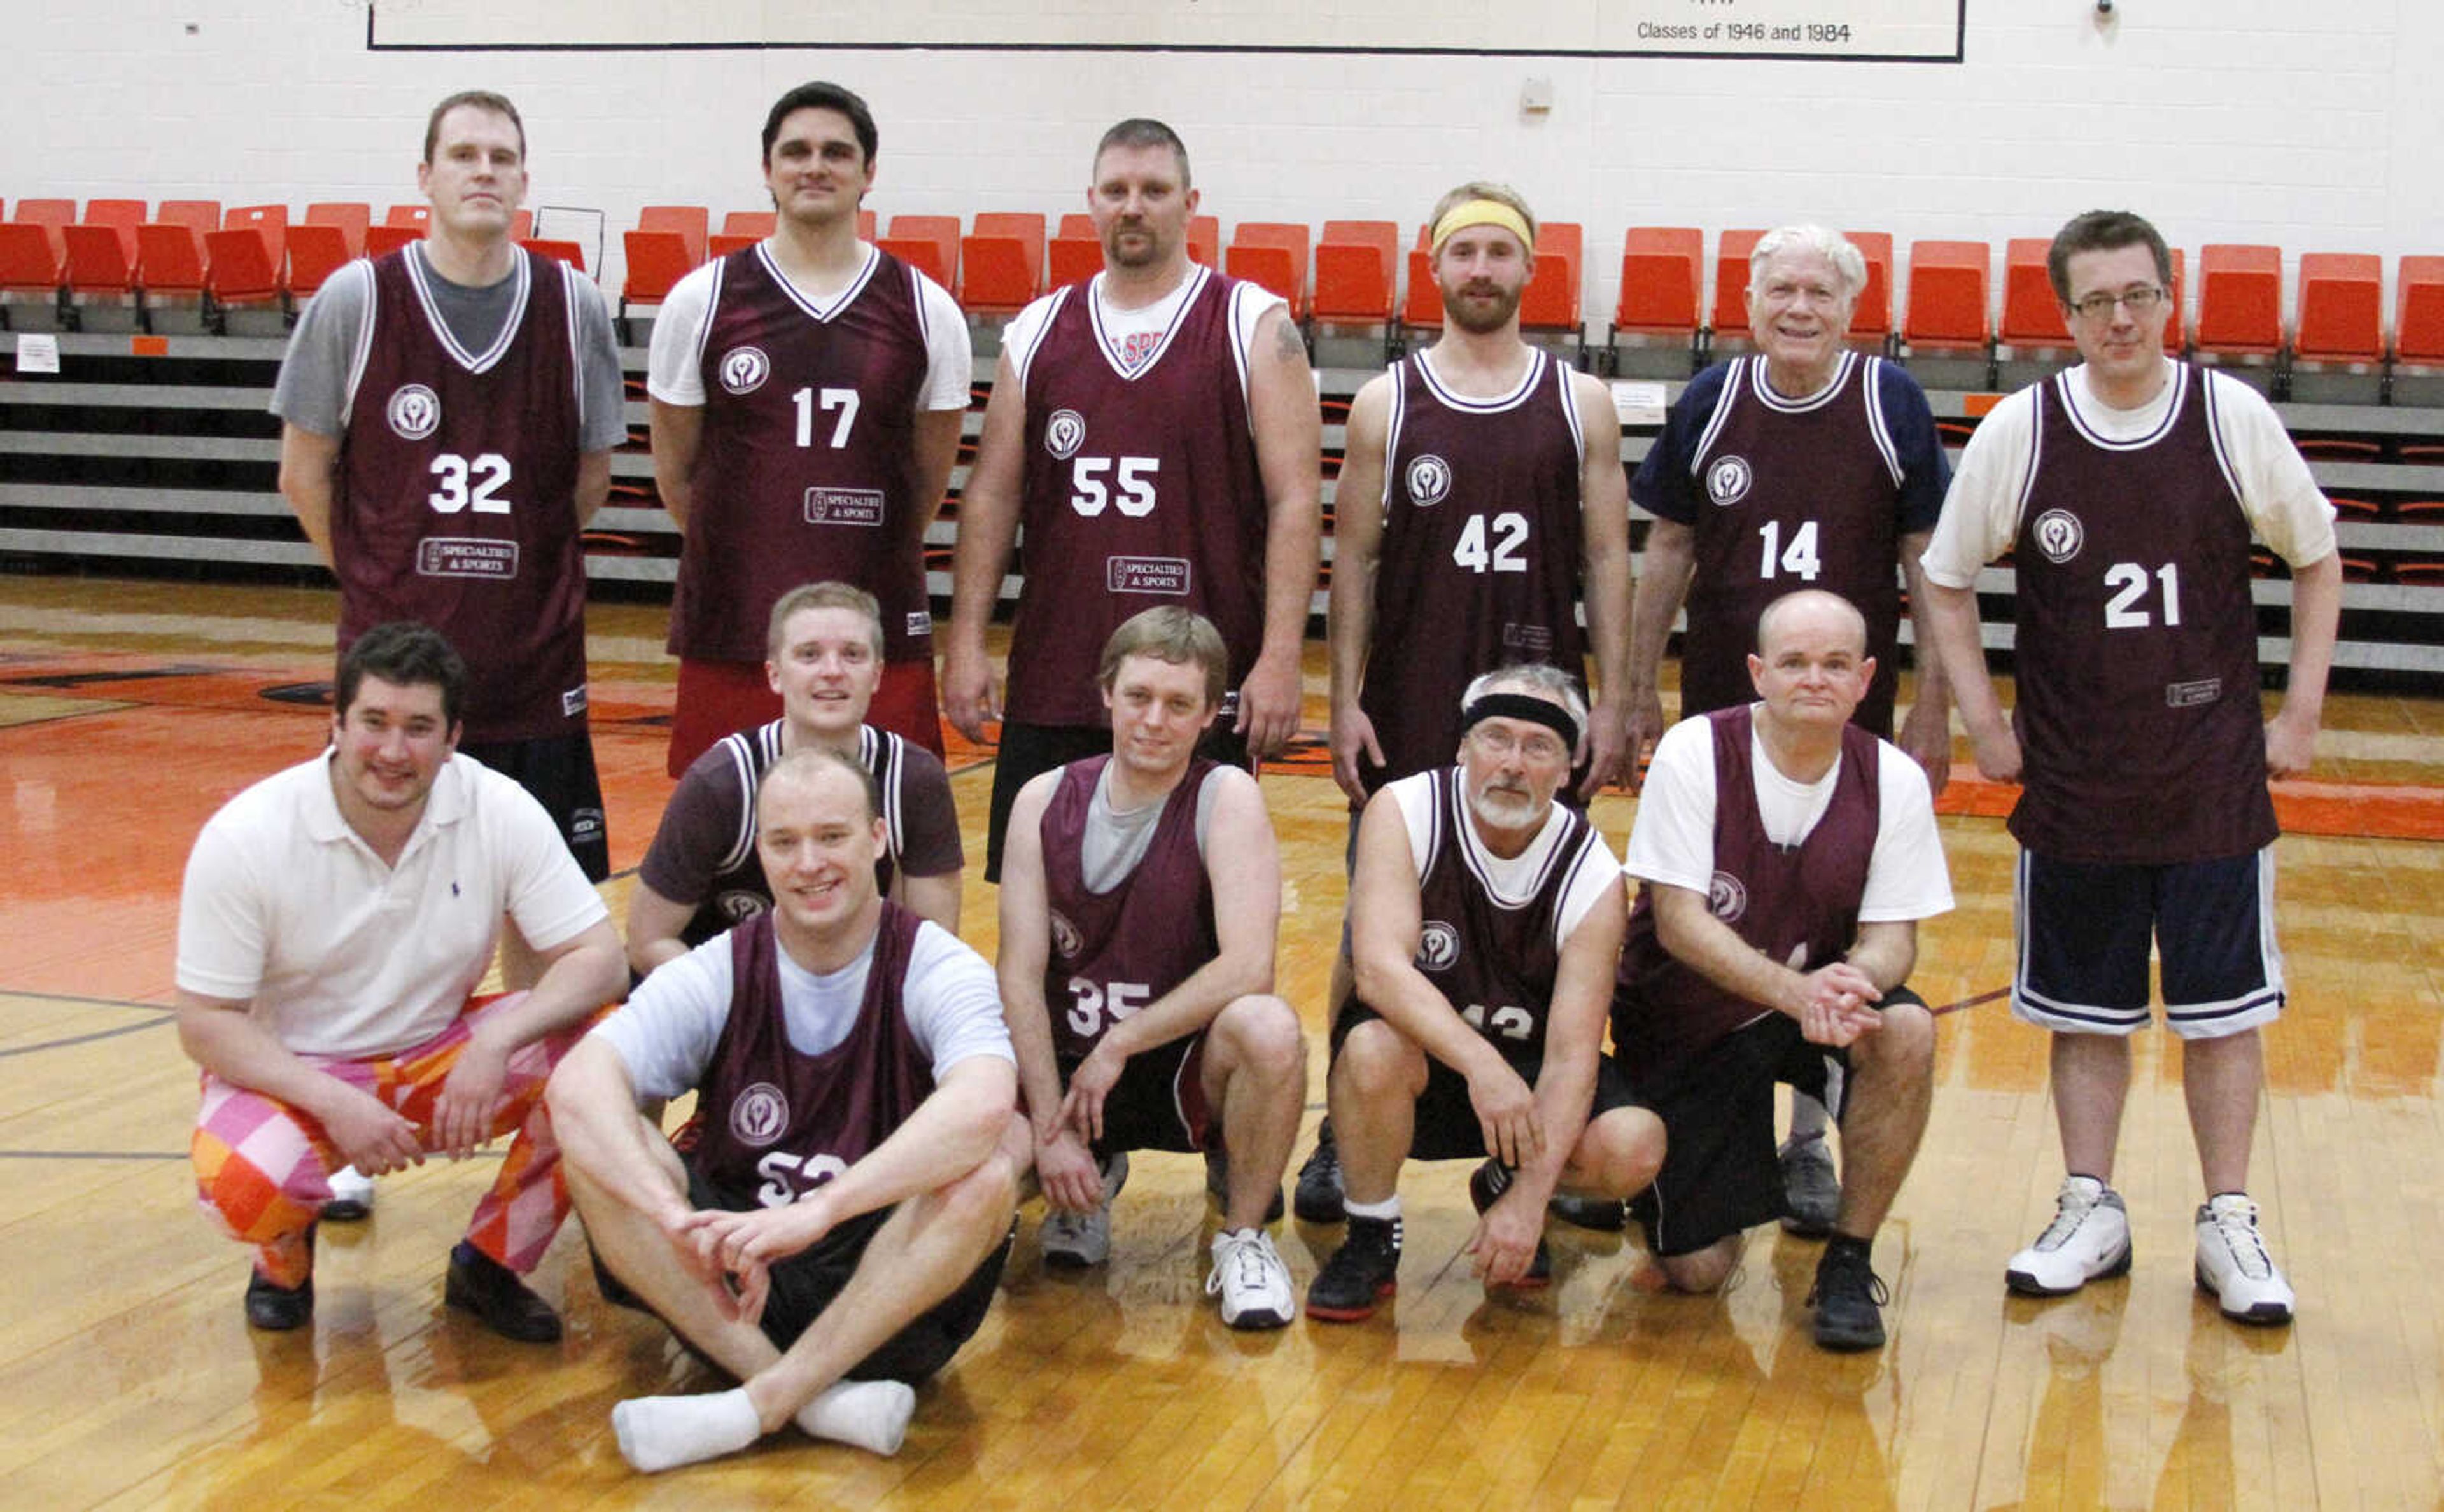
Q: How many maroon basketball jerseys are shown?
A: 11